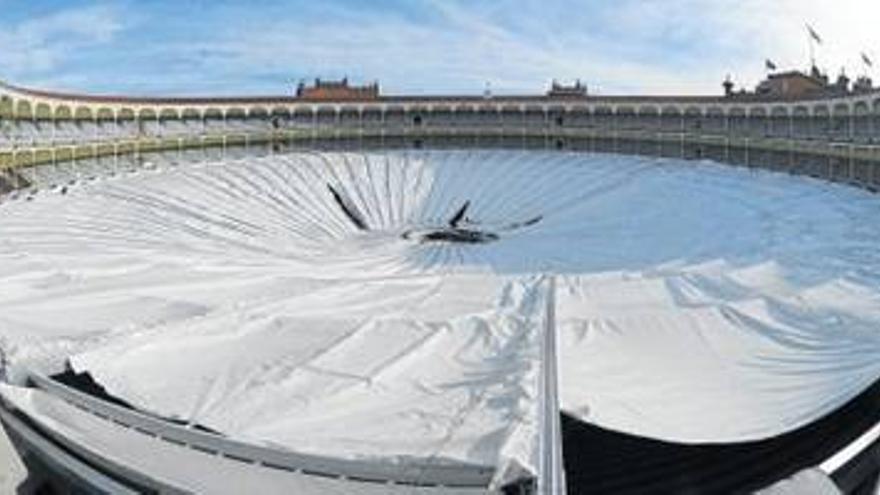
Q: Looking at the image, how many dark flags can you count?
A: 3